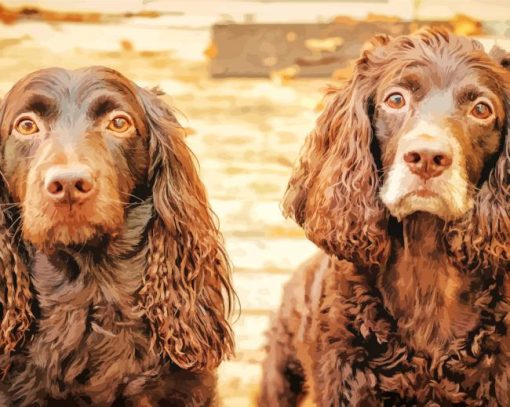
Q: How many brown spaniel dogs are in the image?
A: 2